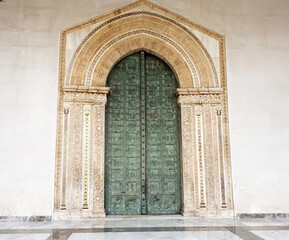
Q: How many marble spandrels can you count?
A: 2